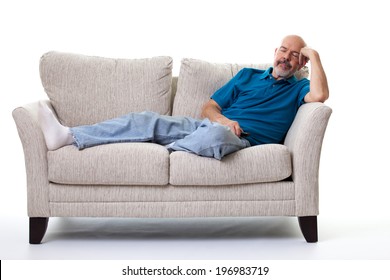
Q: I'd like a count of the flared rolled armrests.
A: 2